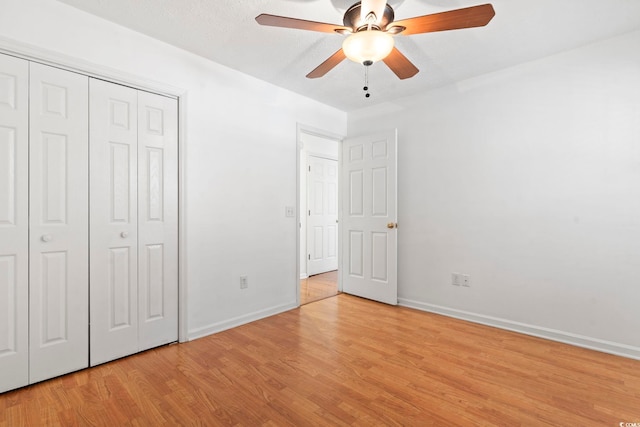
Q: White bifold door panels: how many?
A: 4